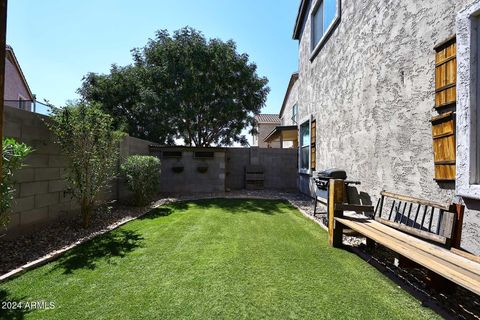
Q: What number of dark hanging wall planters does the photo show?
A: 2